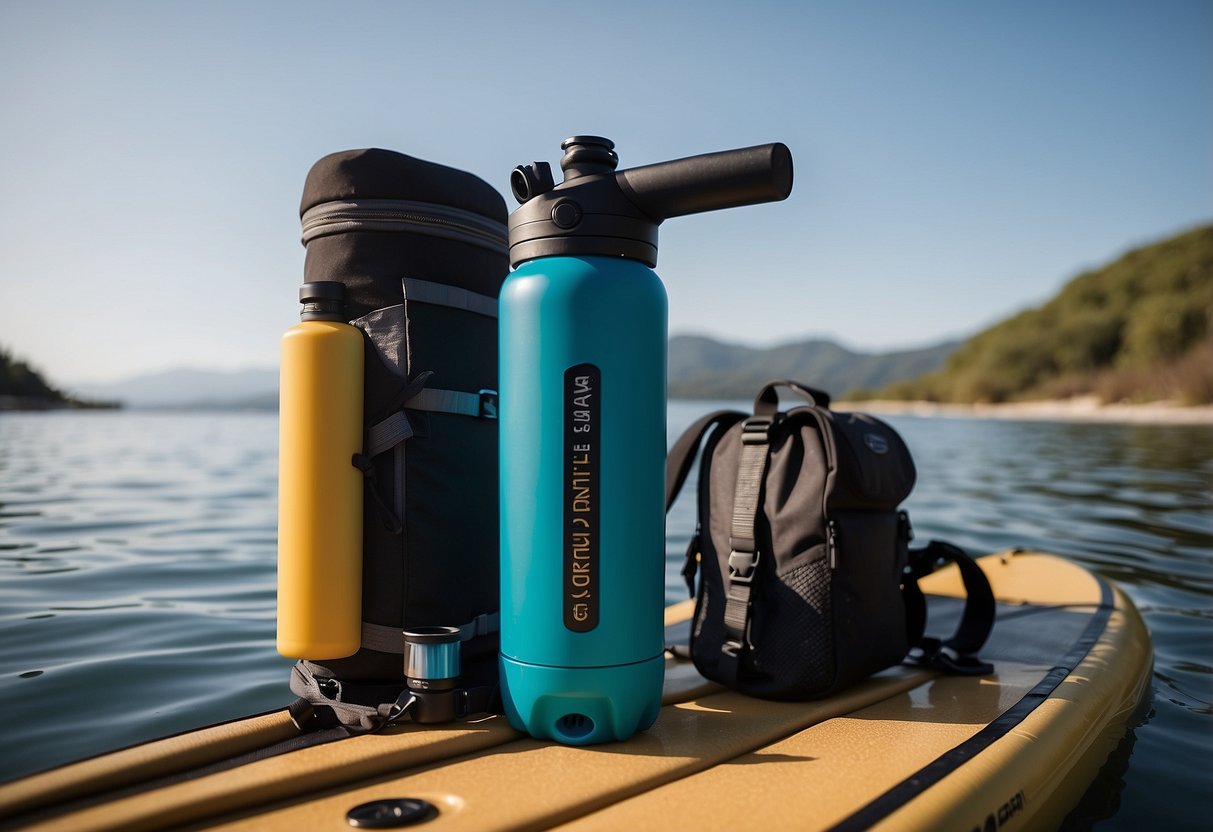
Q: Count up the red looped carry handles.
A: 0